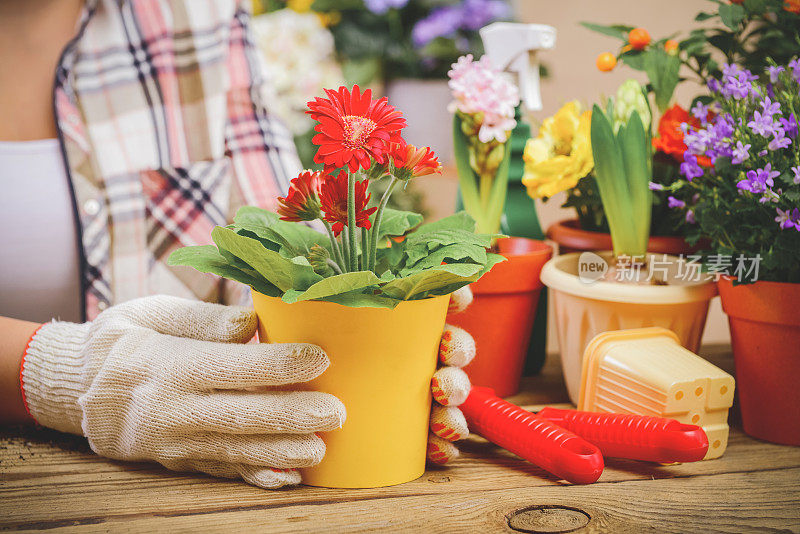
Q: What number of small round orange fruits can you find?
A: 3